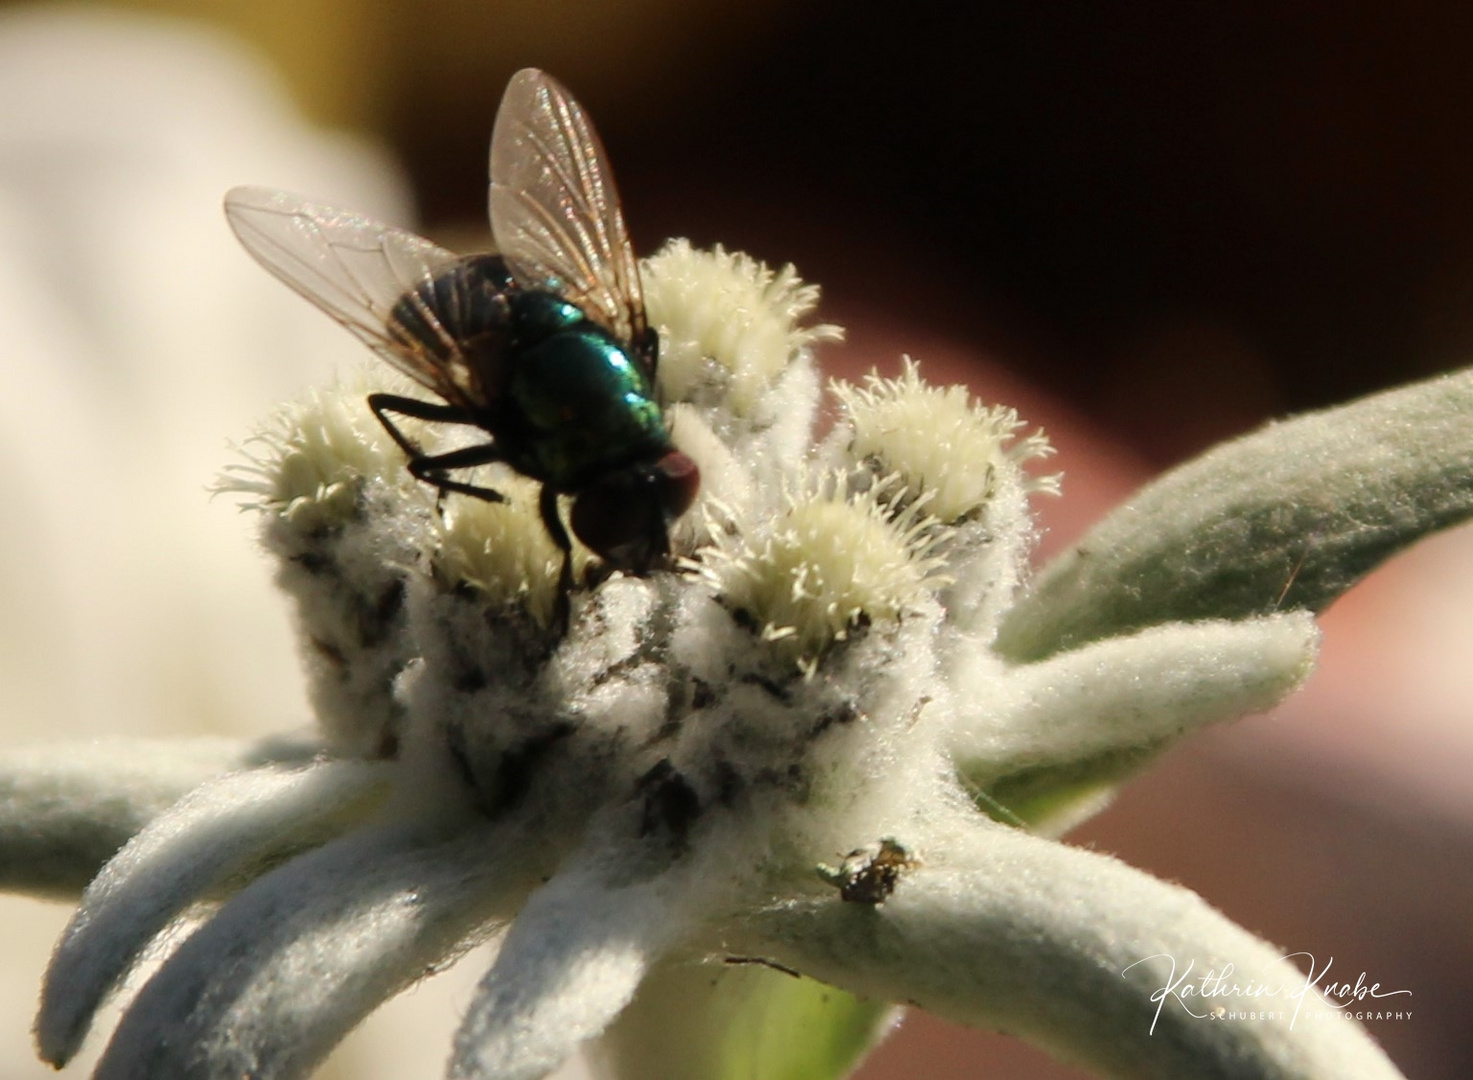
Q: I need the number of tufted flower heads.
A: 5